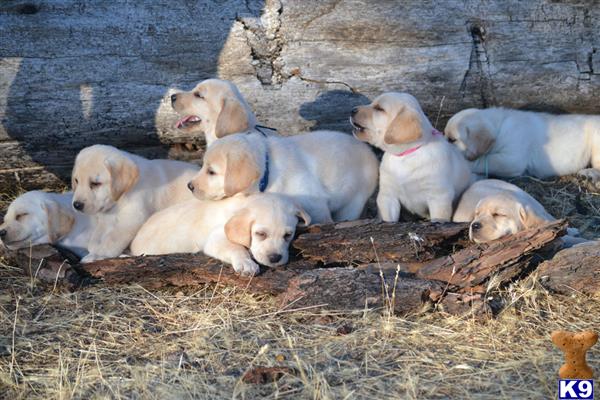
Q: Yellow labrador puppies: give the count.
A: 8